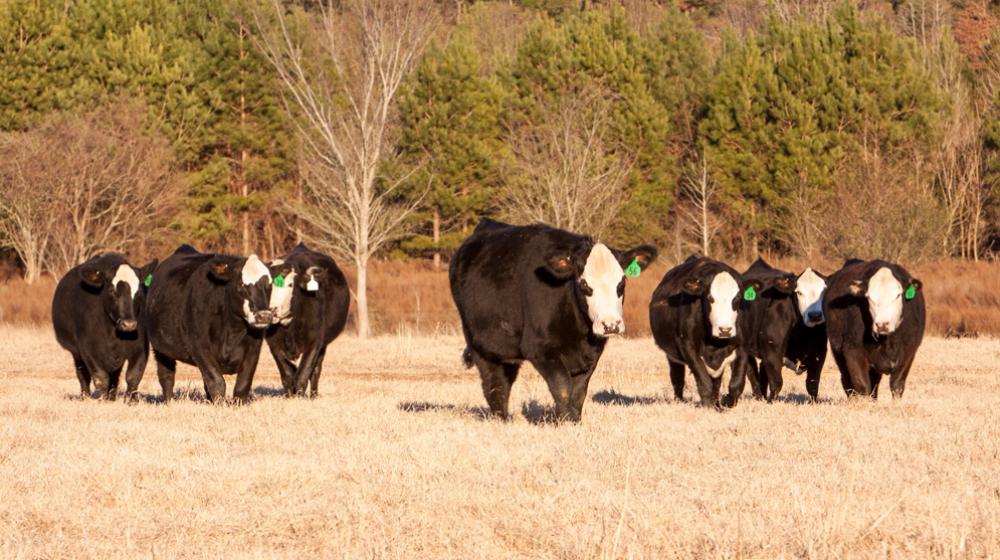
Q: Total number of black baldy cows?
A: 7